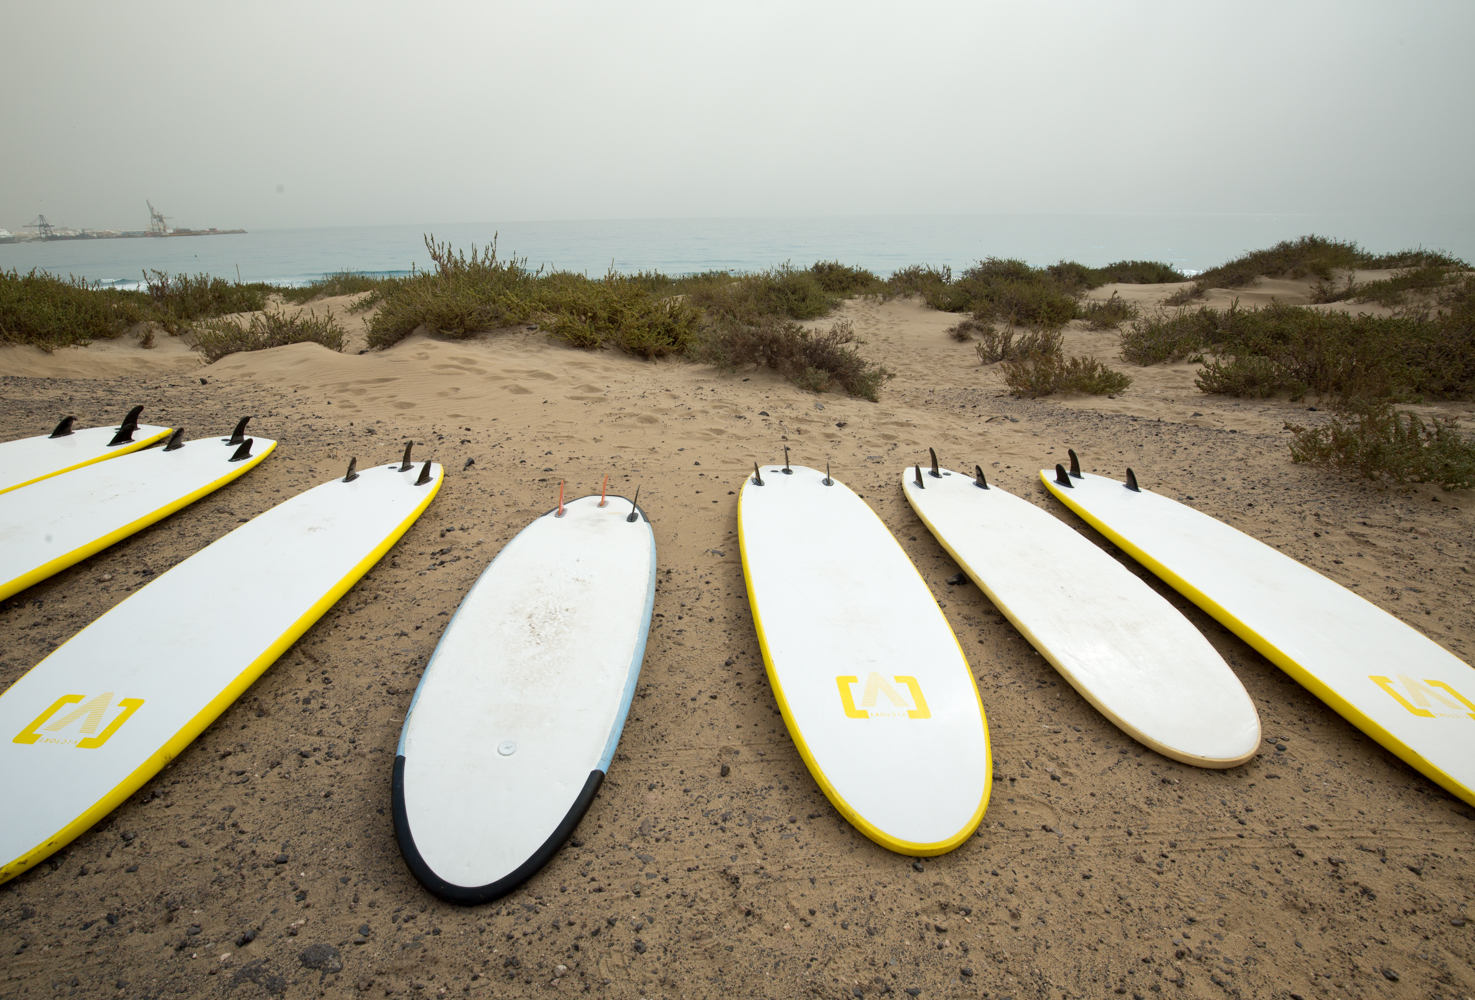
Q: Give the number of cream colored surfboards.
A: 1